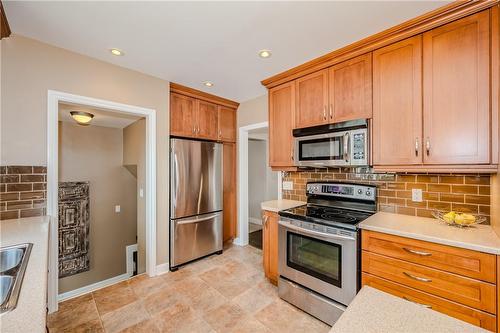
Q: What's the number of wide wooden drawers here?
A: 3